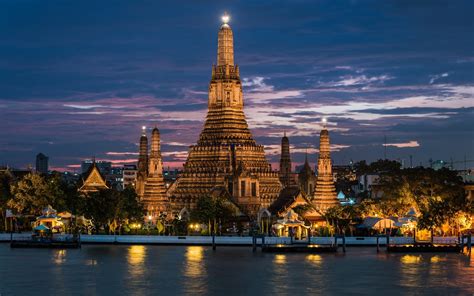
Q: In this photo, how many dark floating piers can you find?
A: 3